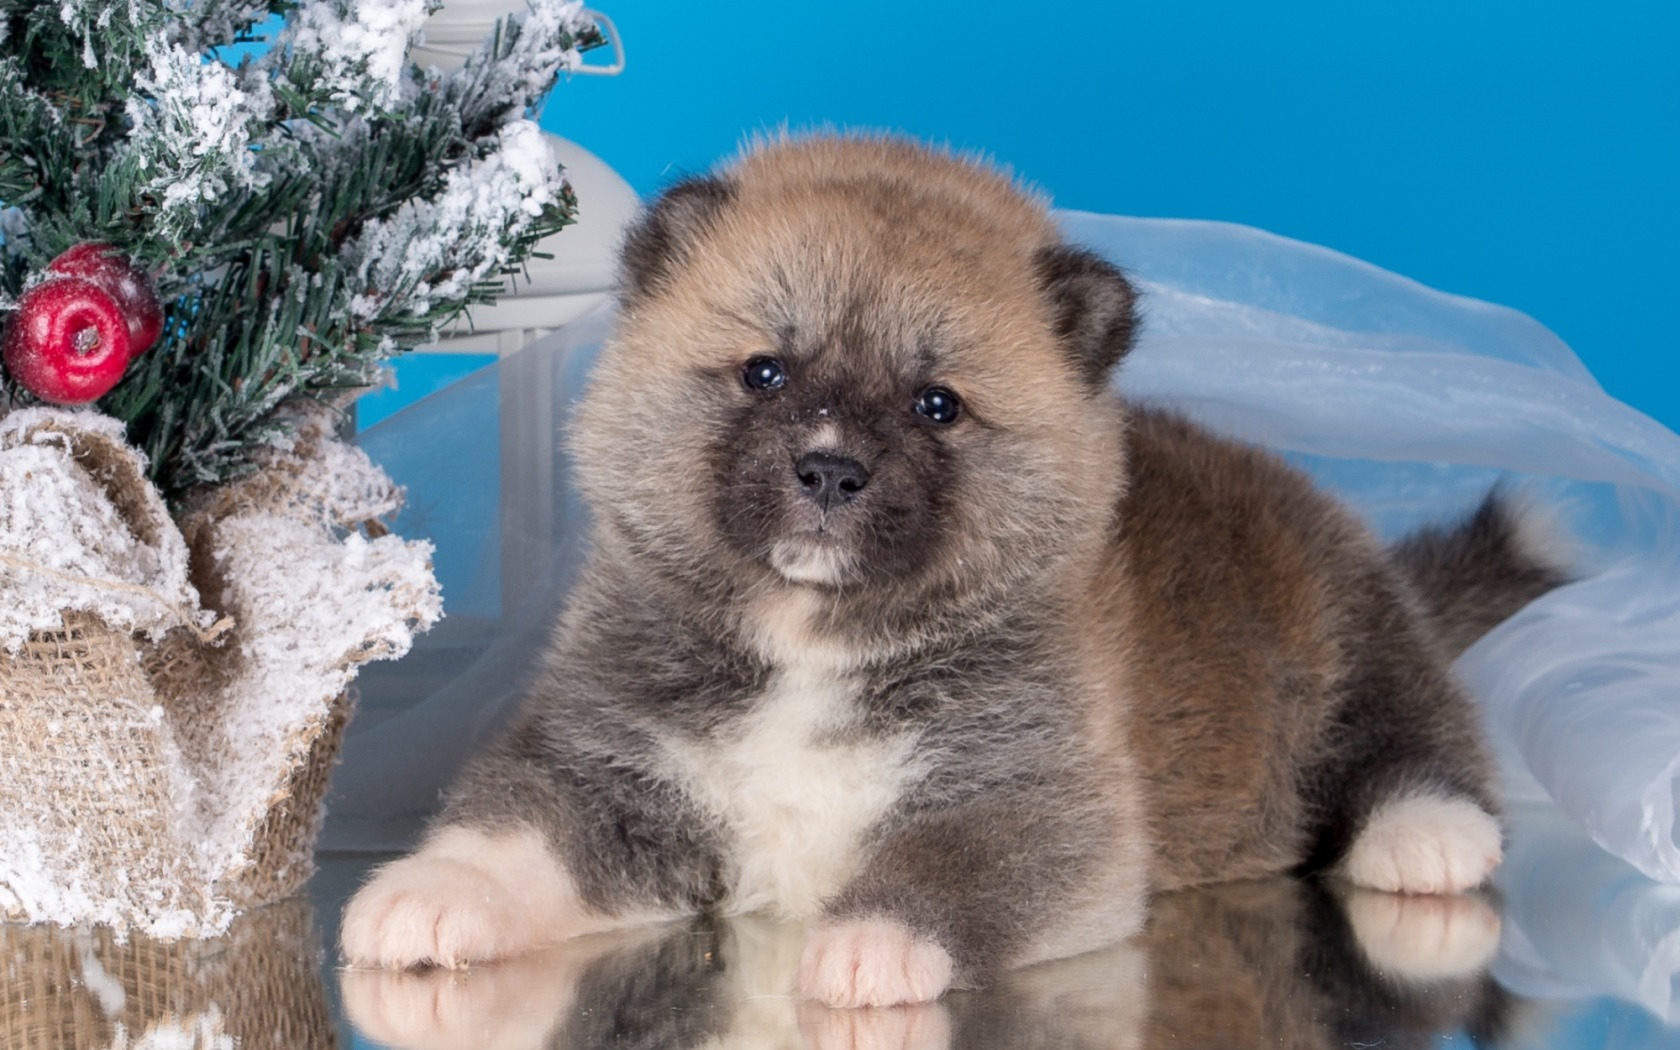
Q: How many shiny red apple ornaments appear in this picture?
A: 2